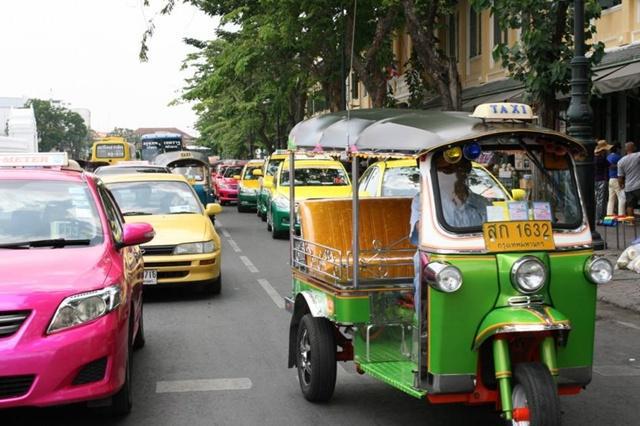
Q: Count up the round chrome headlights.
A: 3